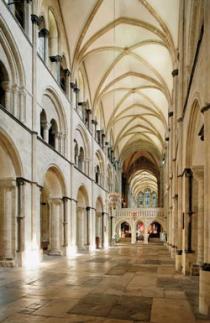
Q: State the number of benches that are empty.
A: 0